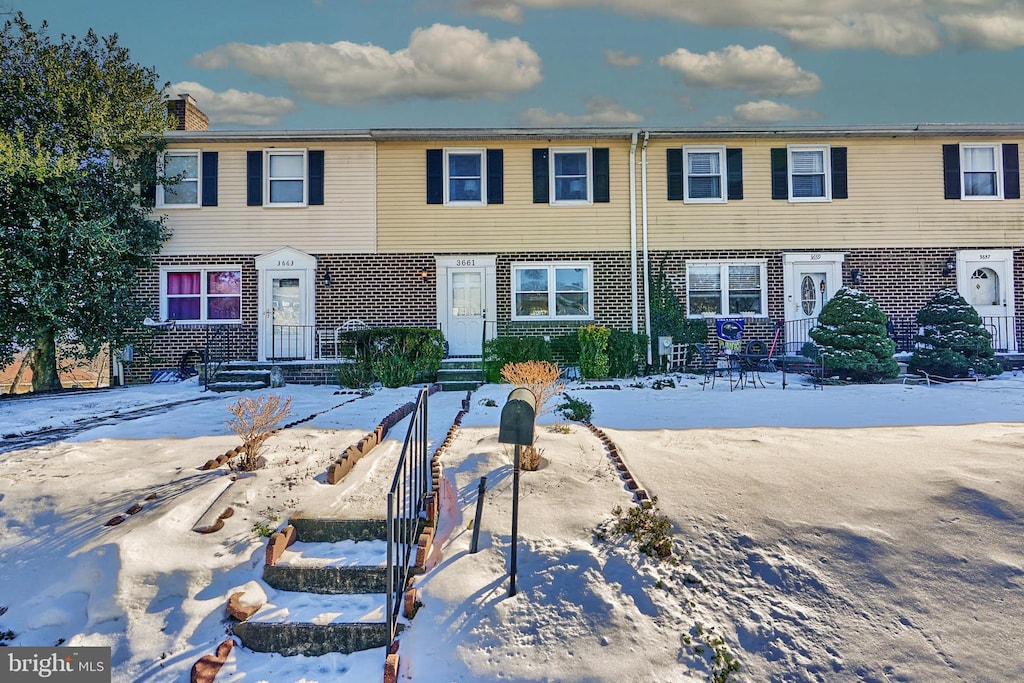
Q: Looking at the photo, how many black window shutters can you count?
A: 14